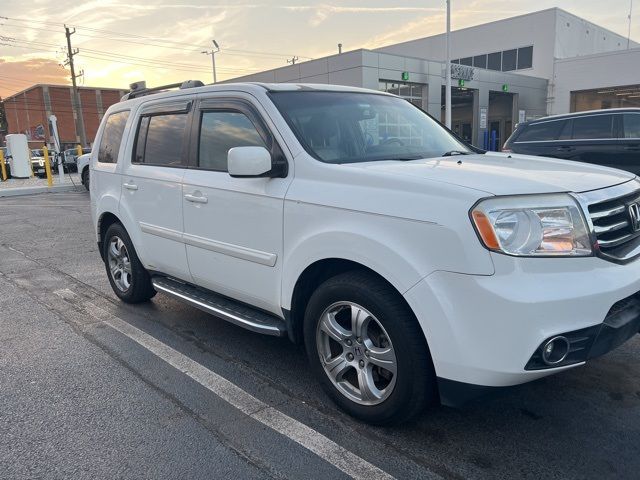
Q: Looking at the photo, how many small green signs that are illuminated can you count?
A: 3